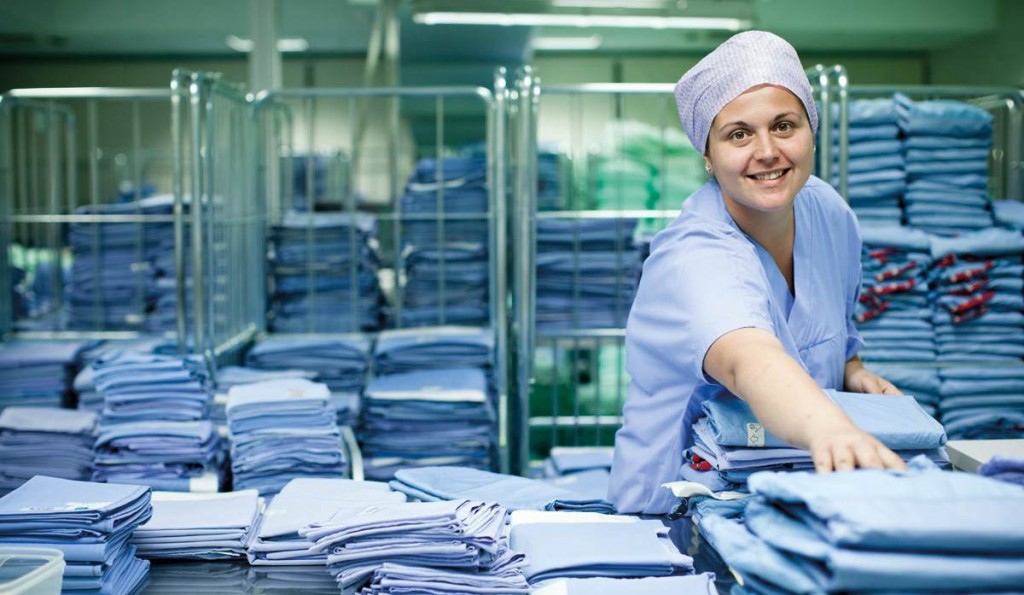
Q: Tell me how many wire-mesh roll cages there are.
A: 4